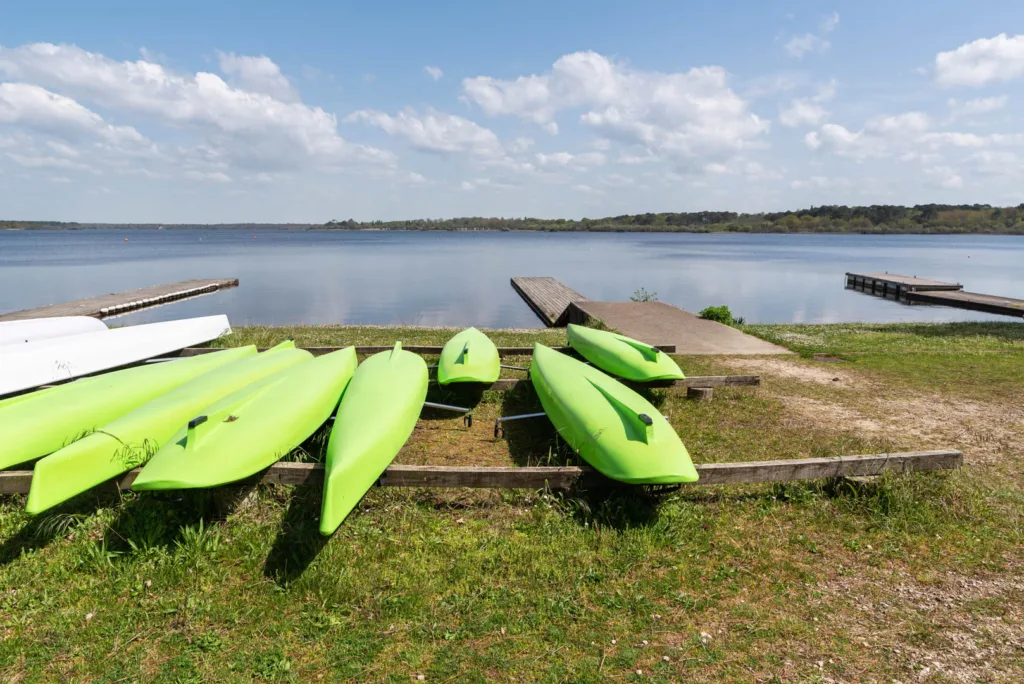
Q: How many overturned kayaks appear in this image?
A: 9